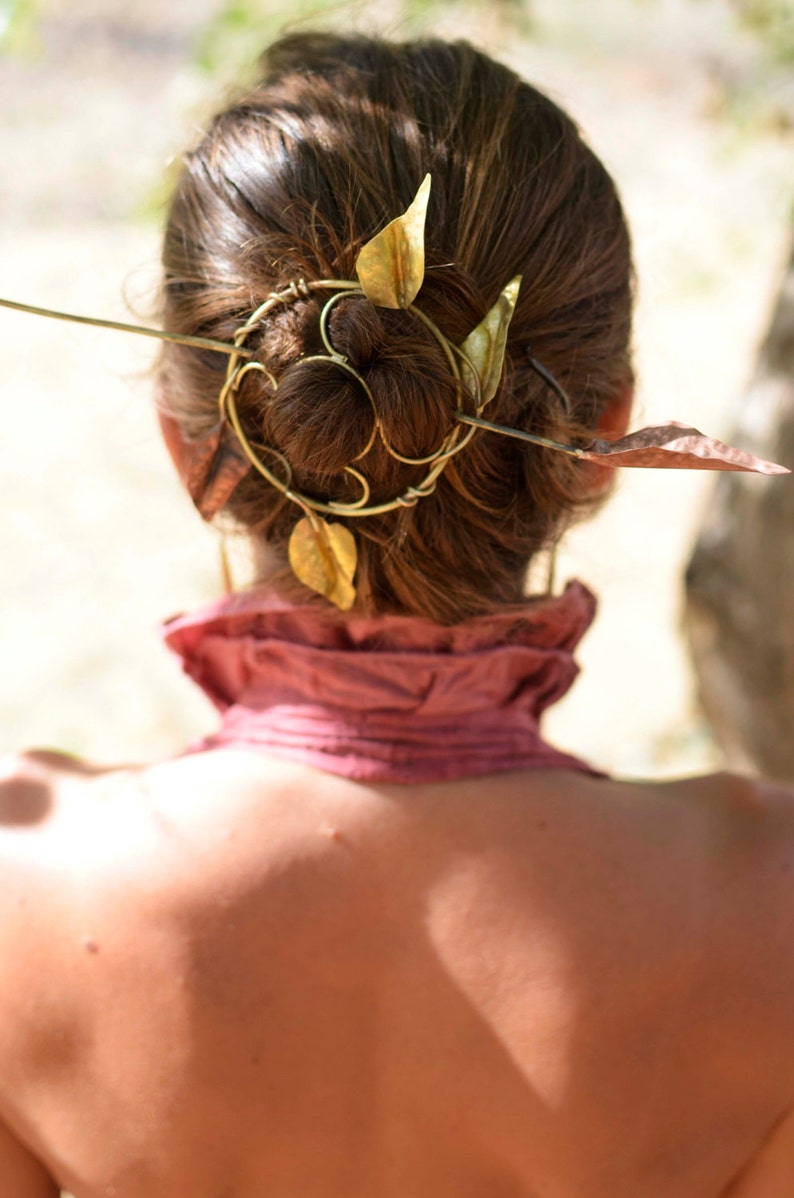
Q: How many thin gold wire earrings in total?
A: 2